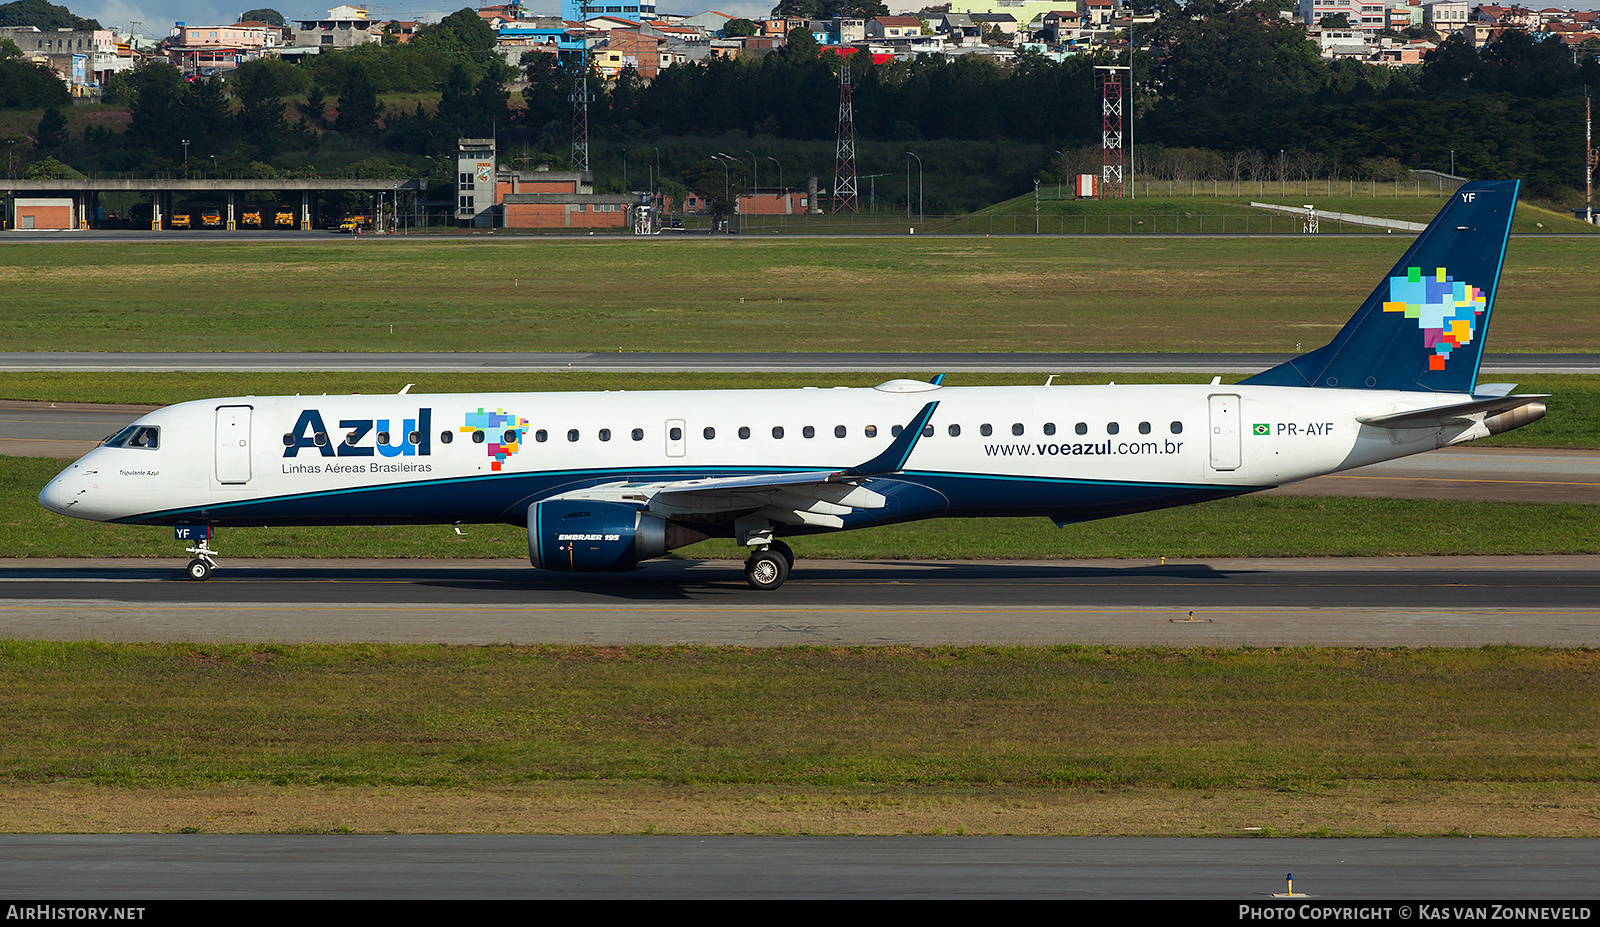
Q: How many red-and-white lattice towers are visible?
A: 3